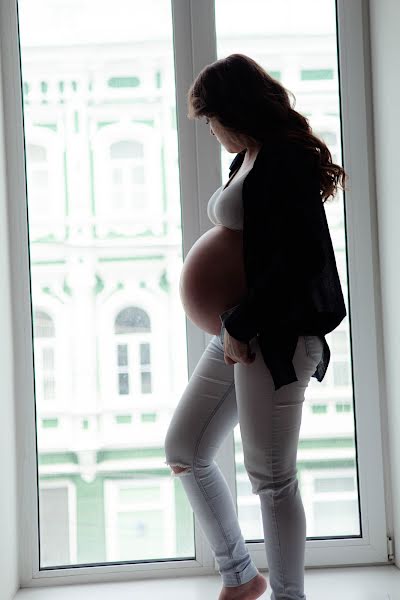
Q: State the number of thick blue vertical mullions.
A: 0